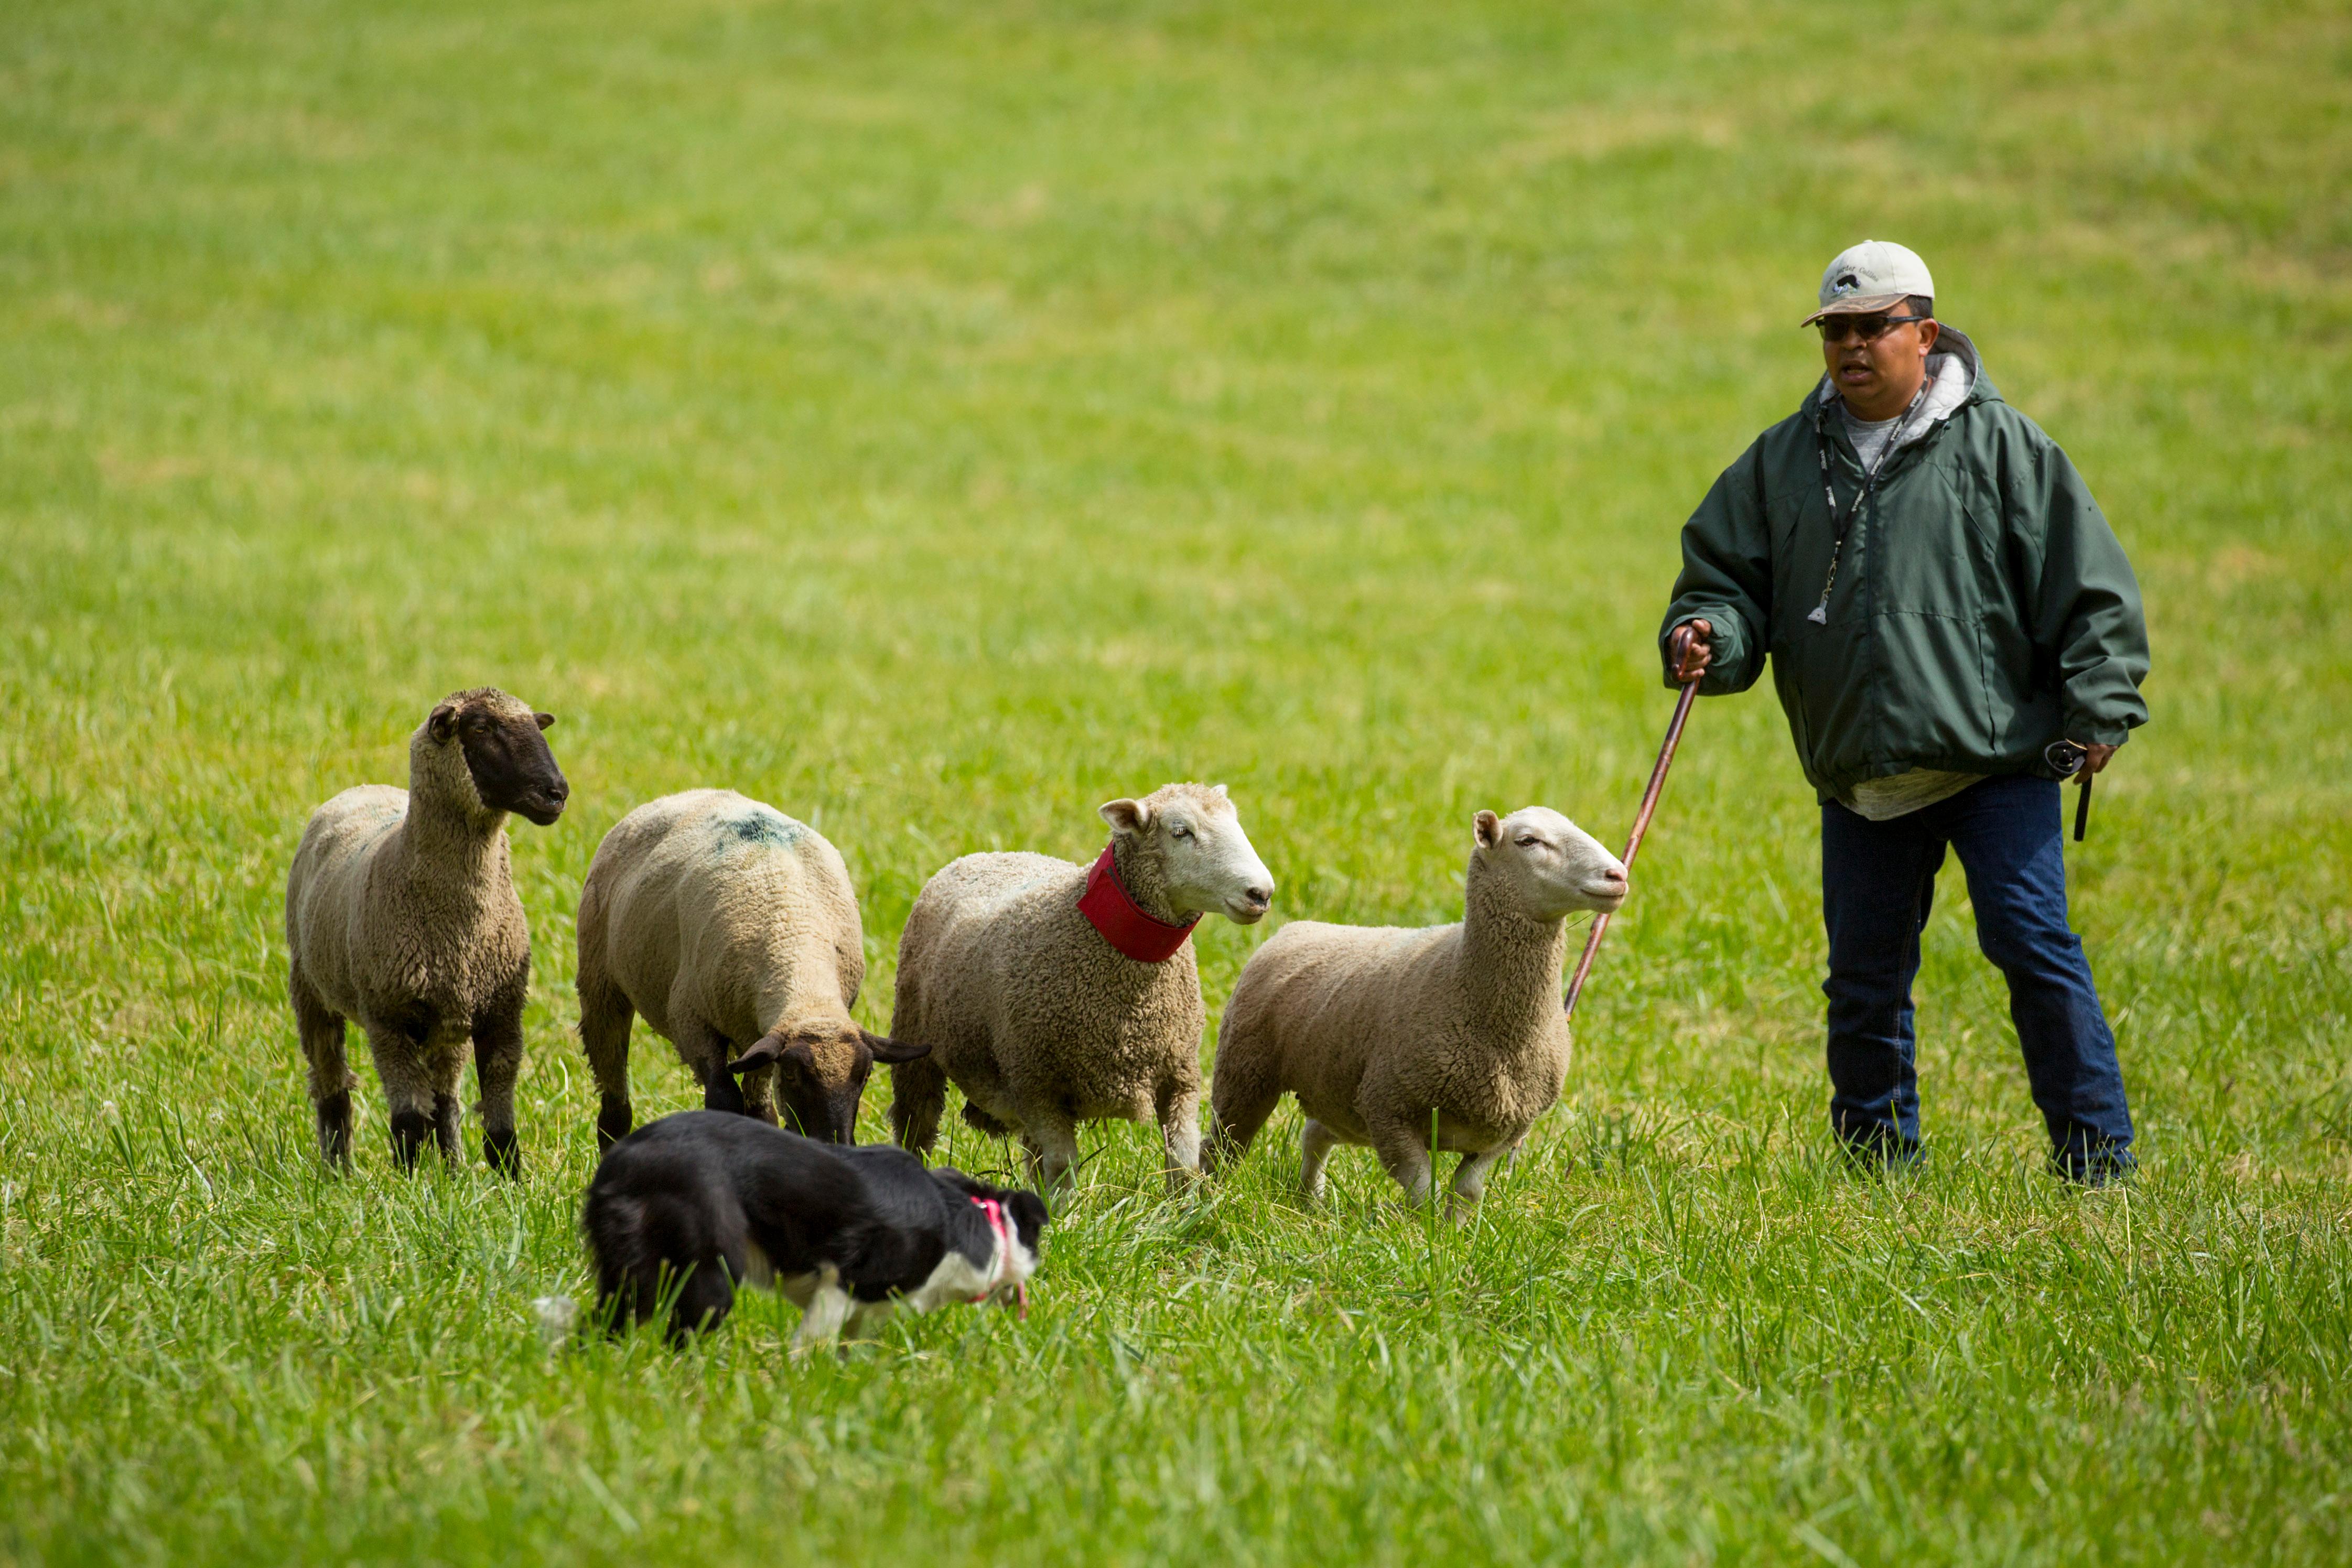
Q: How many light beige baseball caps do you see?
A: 1